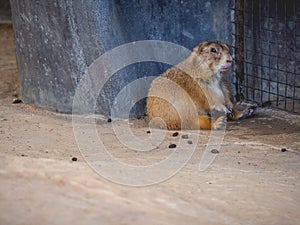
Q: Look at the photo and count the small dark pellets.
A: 10